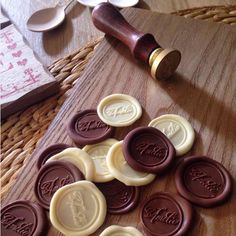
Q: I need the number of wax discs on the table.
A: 15